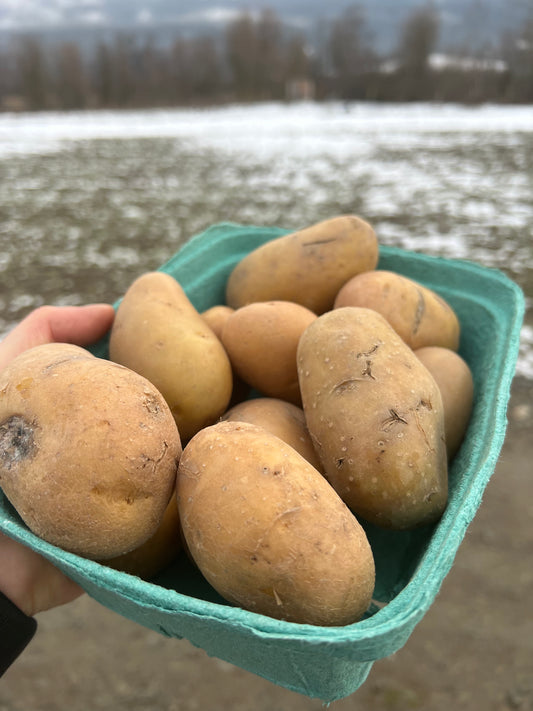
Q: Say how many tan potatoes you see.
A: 11